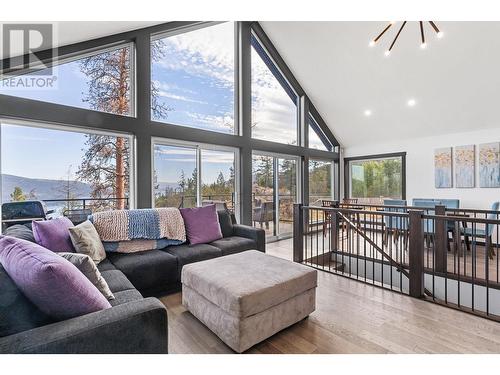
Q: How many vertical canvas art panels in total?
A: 3